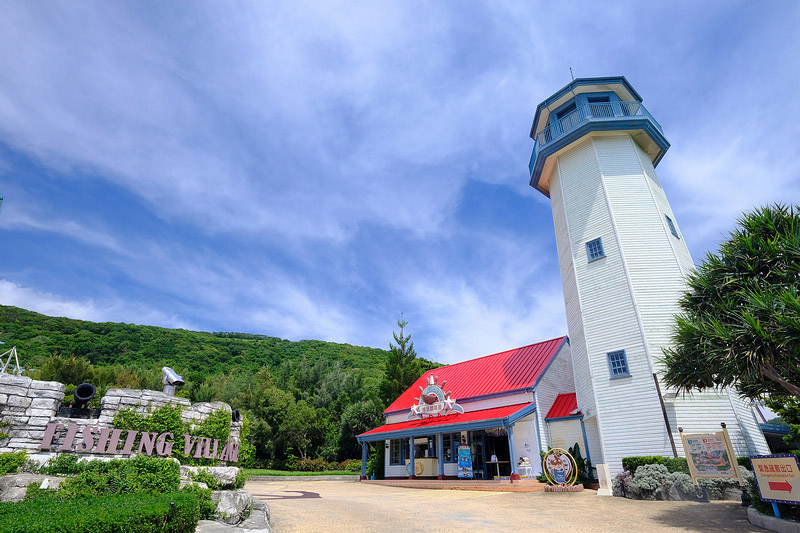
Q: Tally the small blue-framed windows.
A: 3